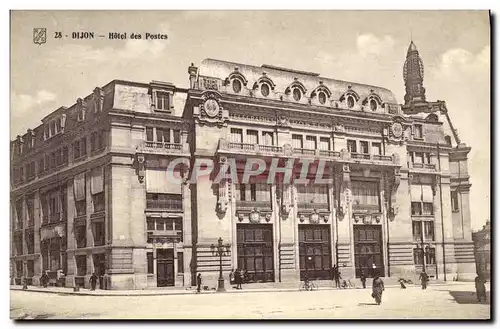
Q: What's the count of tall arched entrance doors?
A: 3